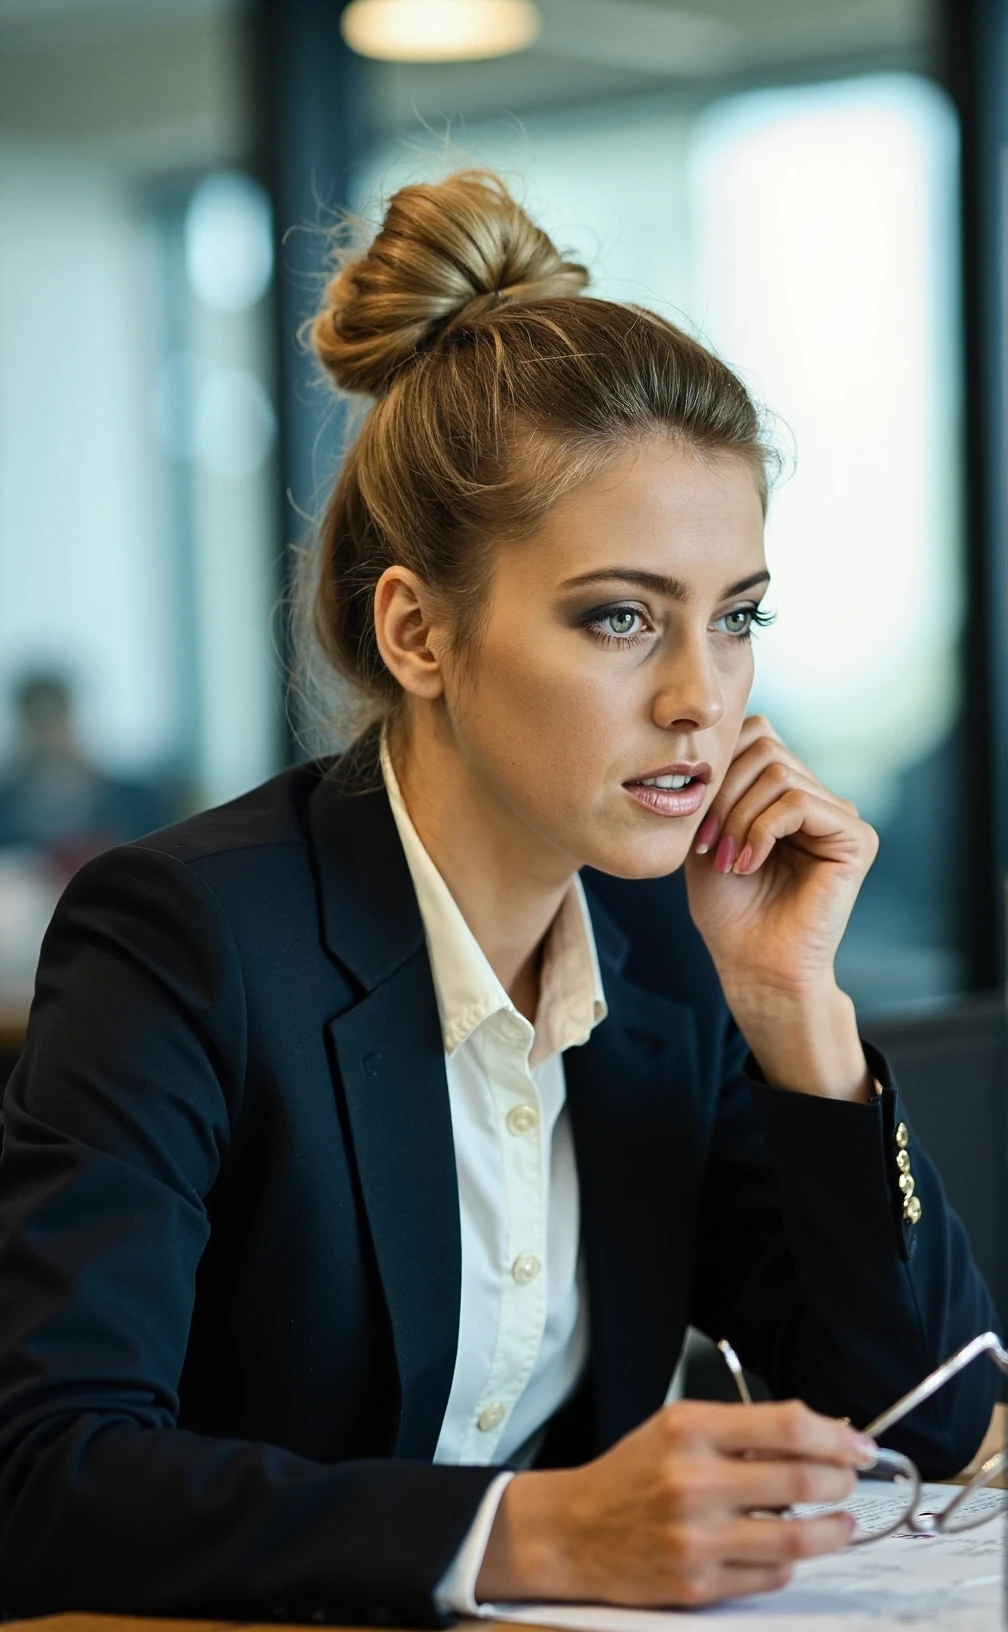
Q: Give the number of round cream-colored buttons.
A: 3